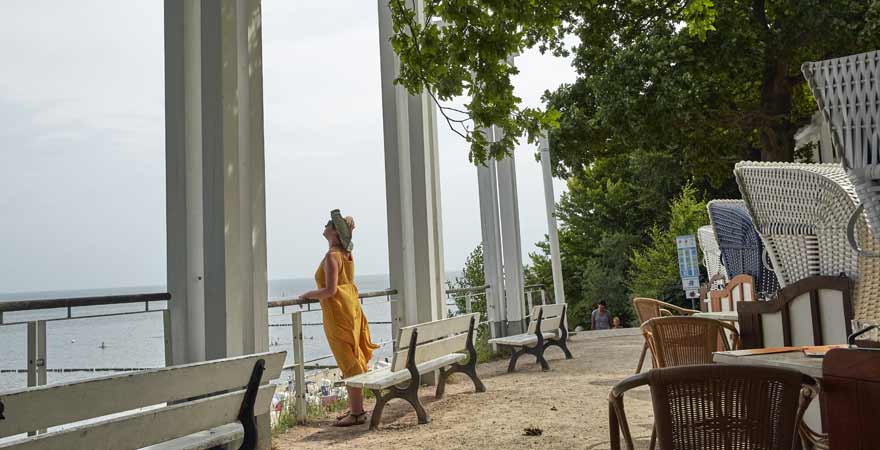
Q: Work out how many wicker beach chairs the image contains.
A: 4